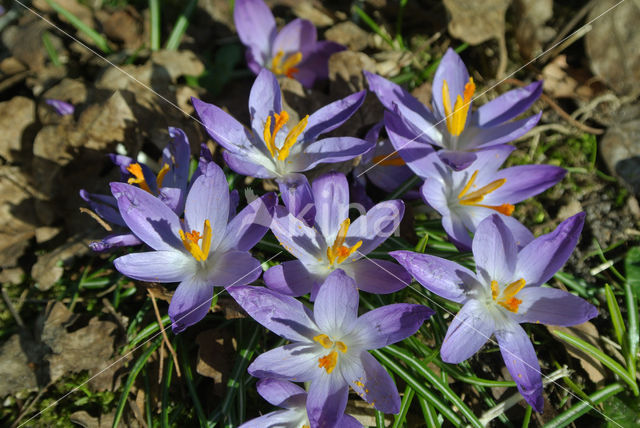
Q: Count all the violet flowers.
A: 11